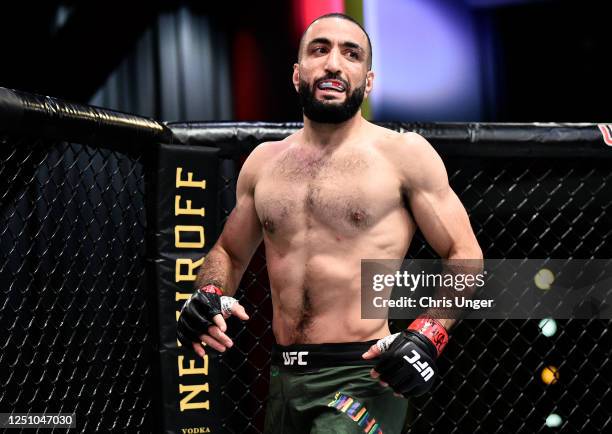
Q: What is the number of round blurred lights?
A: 4